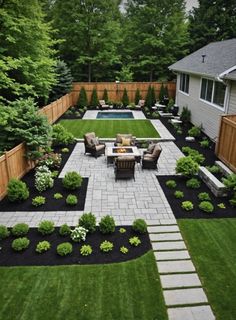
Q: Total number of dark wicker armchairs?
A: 4